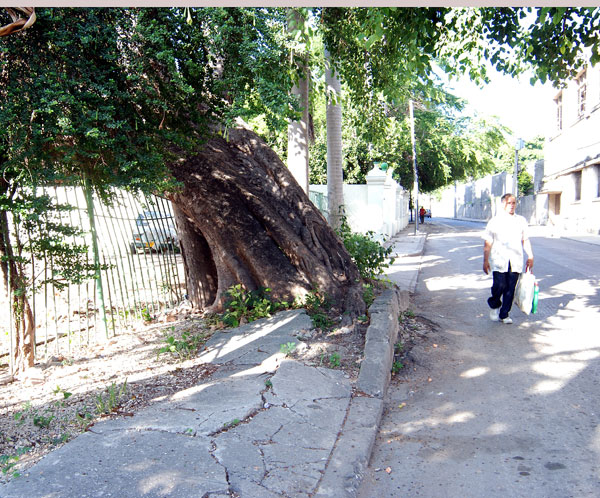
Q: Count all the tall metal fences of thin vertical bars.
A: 1